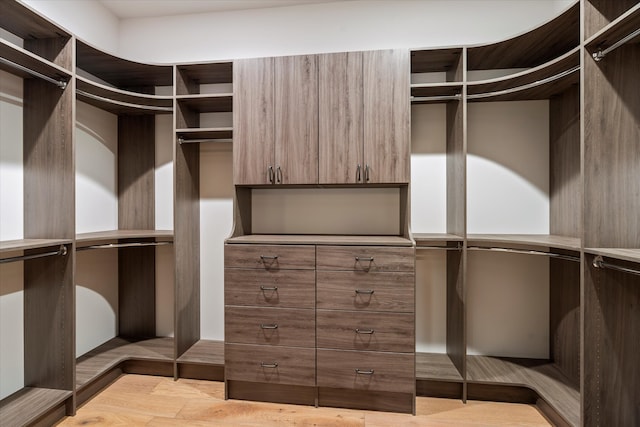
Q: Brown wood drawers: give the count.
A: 8